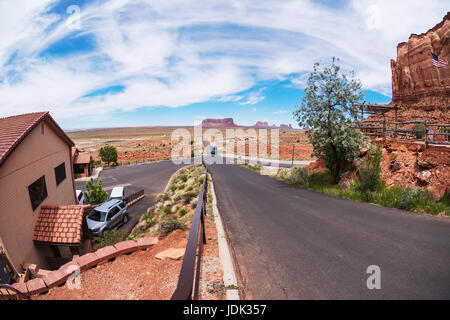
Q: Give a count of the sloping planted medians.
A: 1